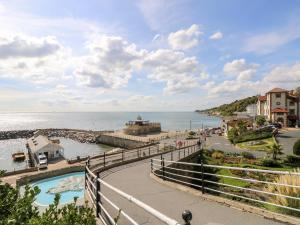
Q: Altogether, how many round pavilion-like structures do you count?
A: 1